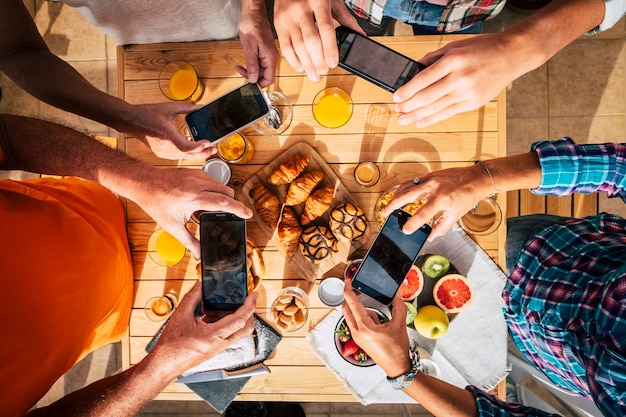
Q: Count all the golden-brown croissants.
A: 5